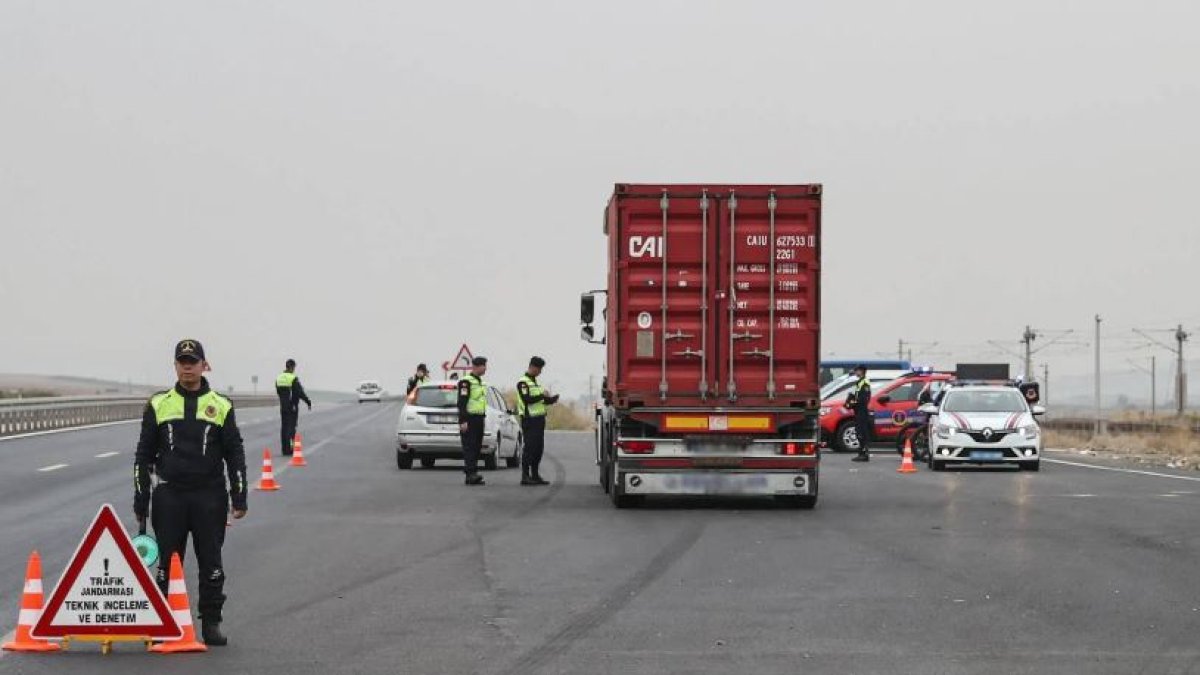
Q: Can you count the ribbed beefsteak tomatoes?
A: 0